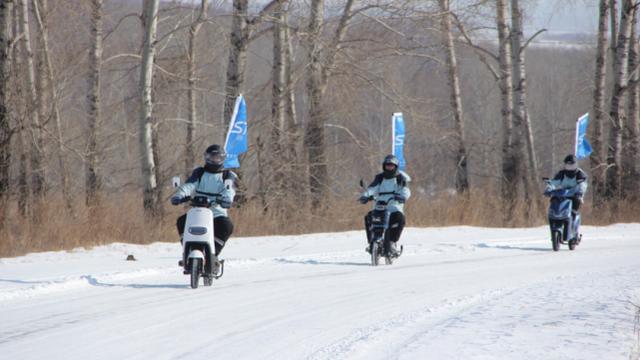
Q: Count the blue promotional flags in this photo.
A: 3